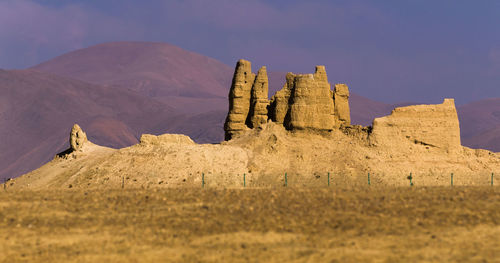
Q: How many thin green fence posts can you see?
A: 8